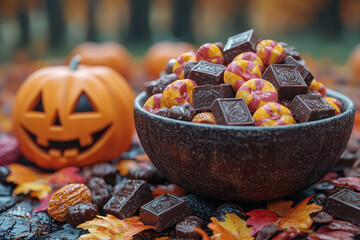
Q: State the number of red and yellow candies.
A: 11